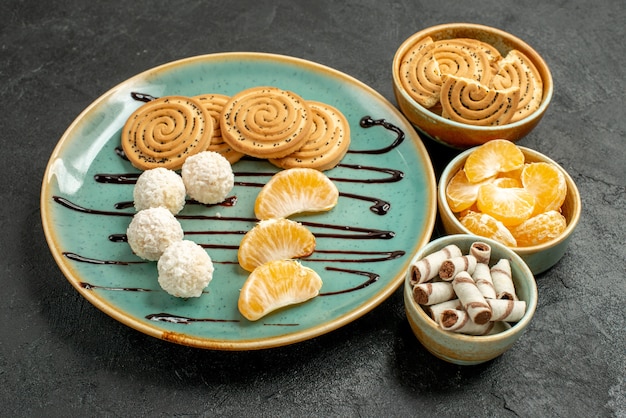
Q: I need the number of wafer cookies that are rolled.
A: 10